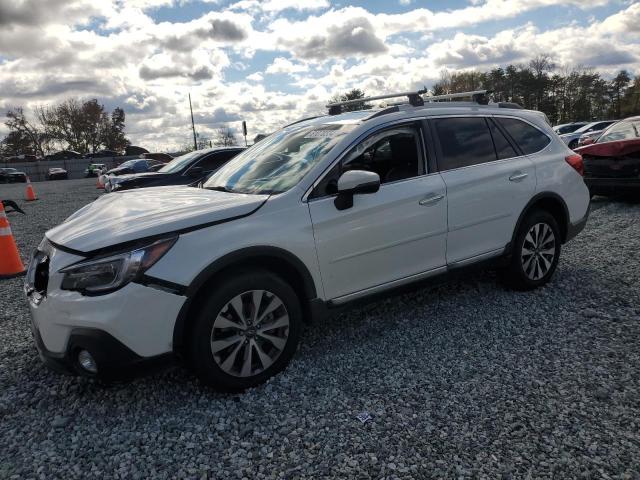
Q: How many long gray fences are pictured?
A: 1